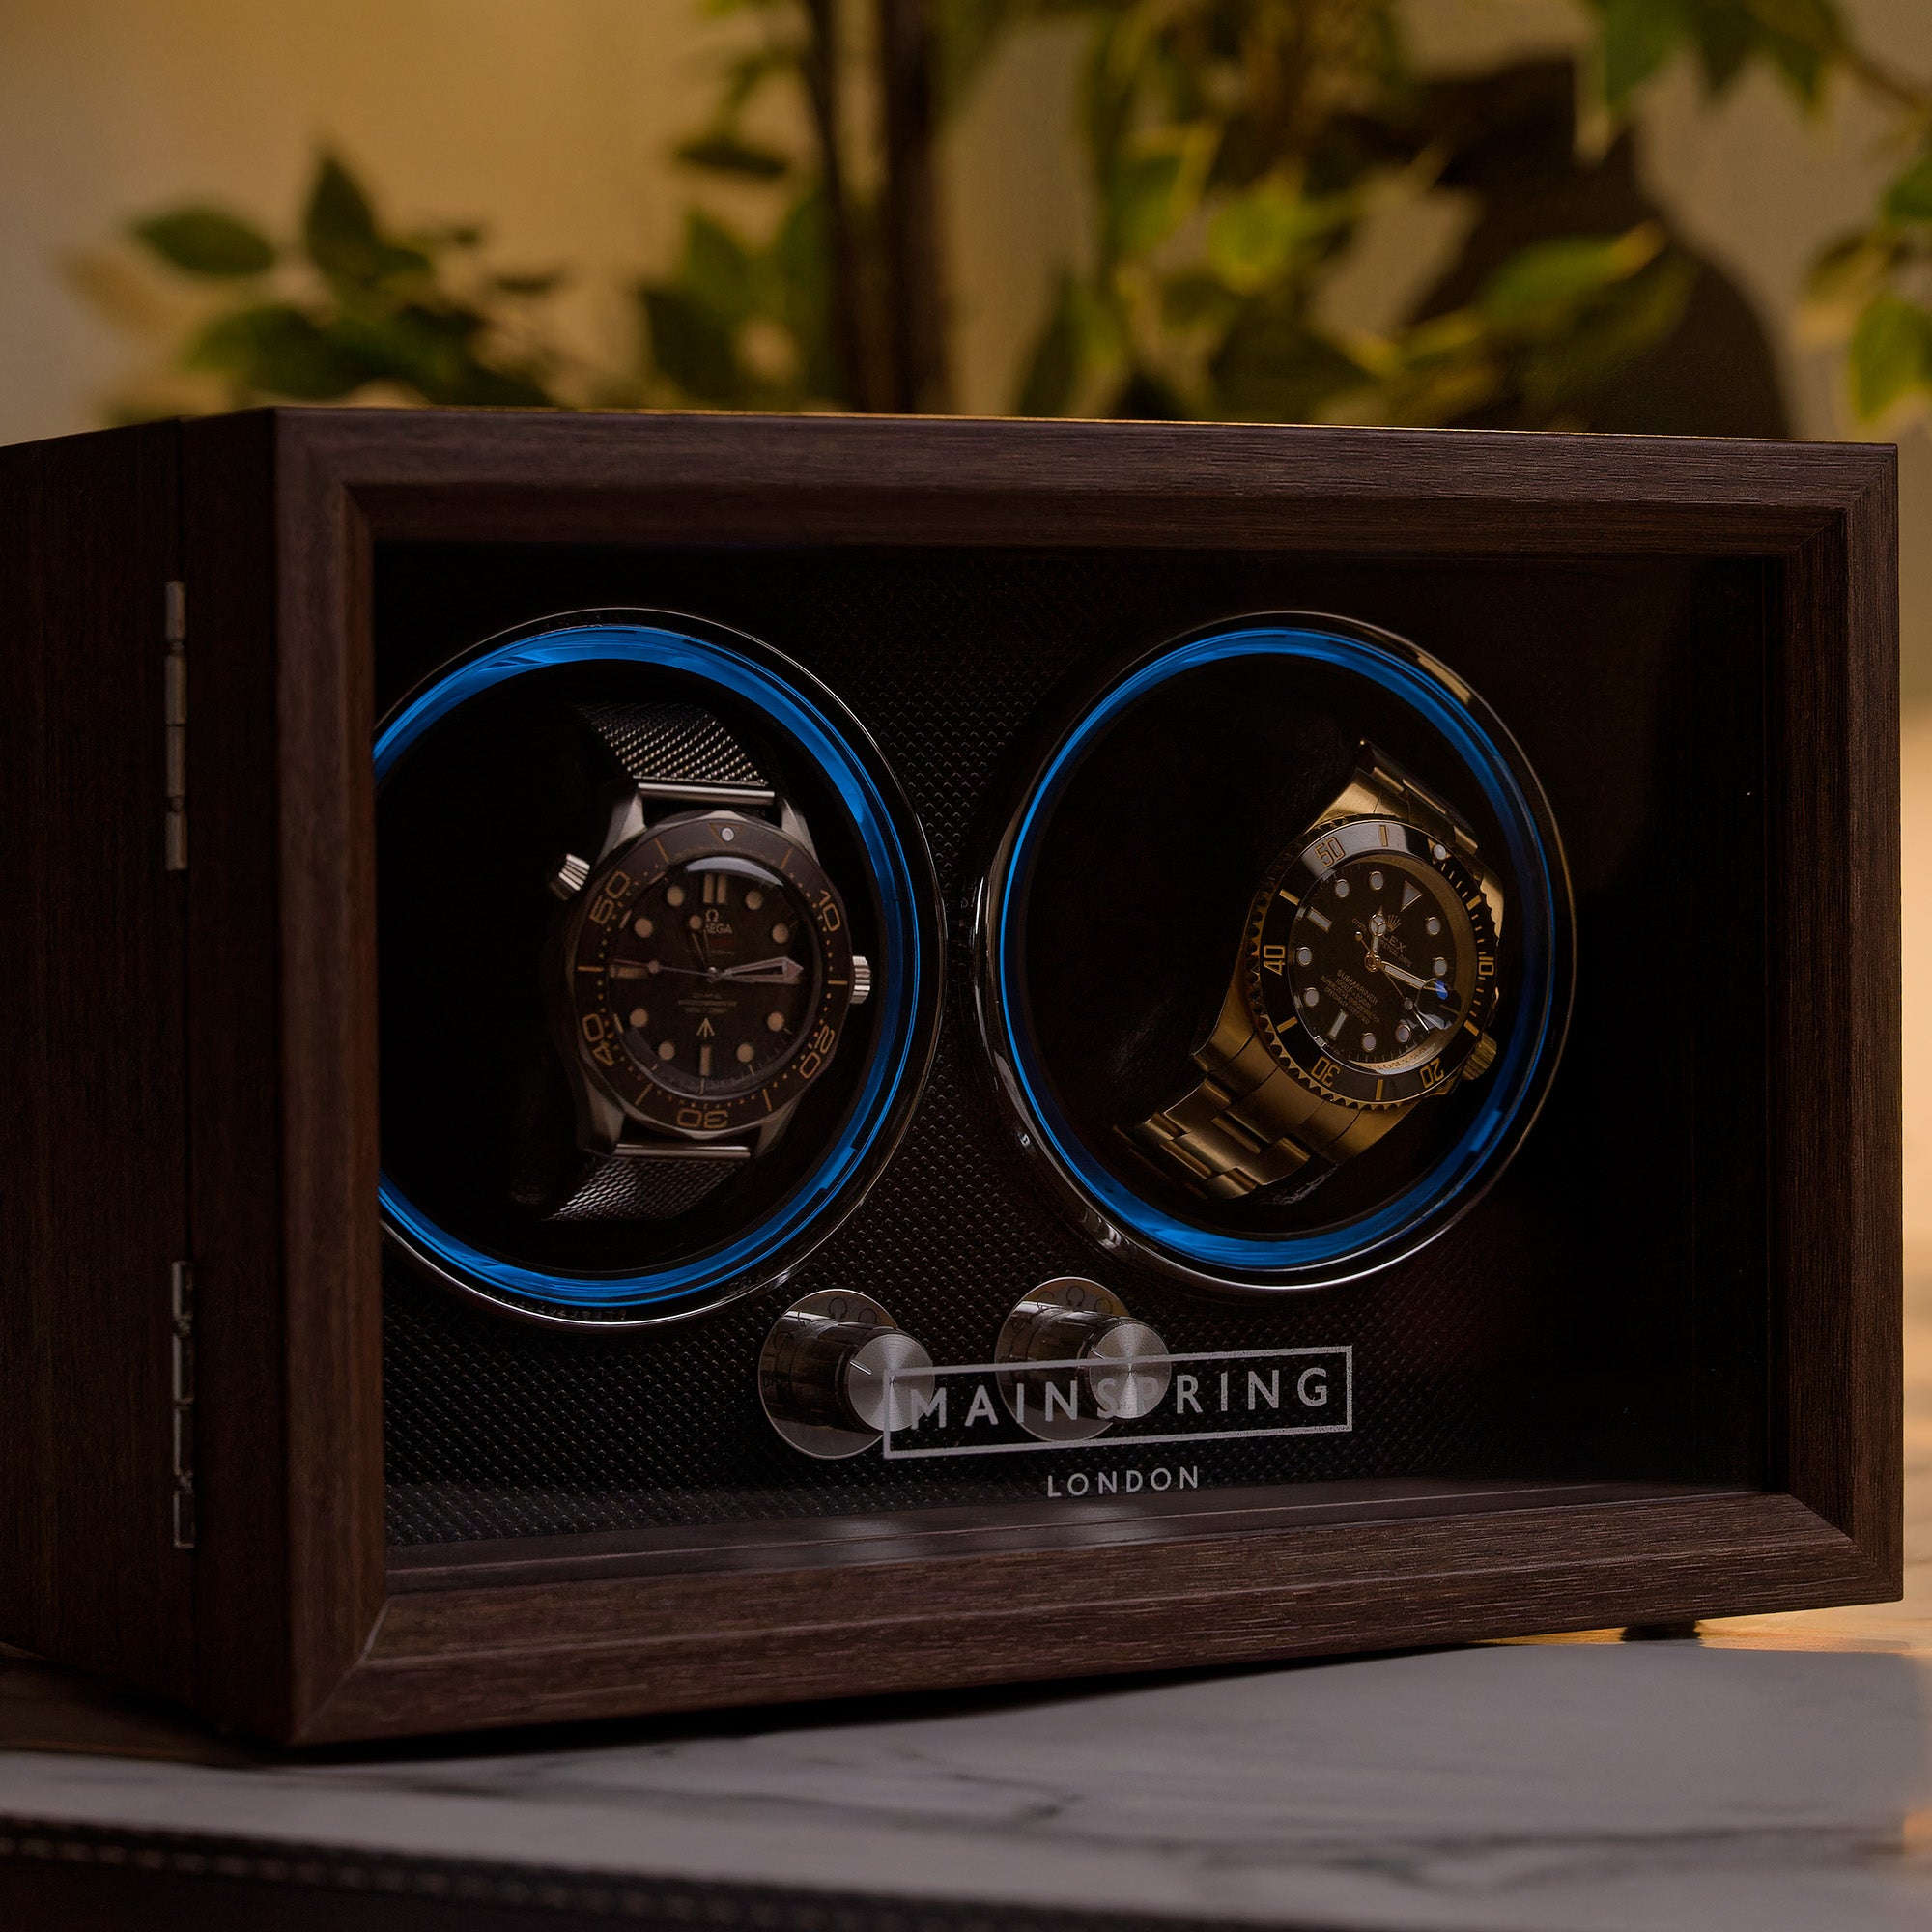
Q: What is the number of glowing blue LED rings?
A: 2